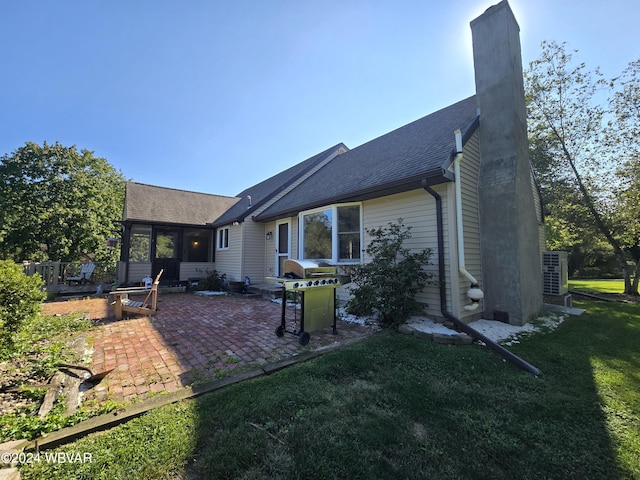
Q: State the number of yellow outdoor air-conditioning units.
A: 0